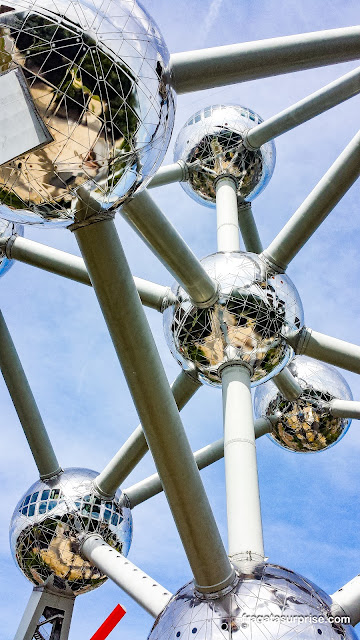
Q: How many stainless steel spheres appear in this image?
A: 7